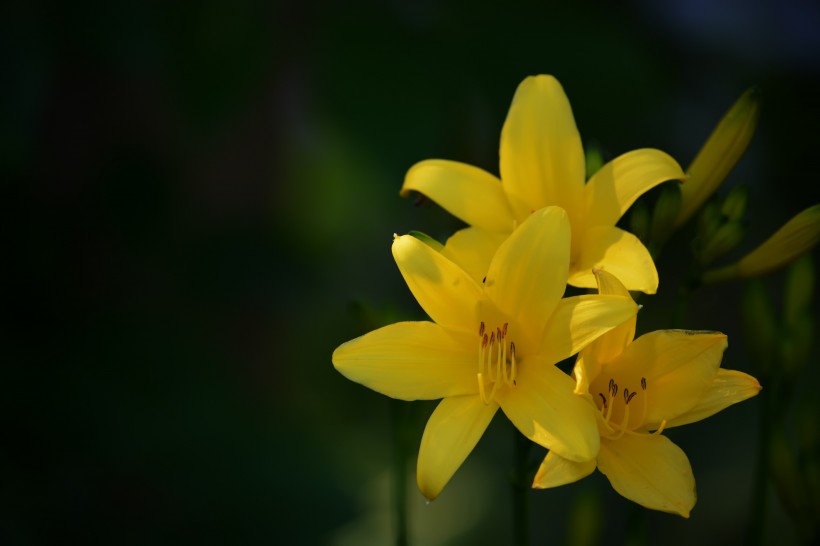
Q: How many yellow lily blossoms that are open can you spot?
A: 3